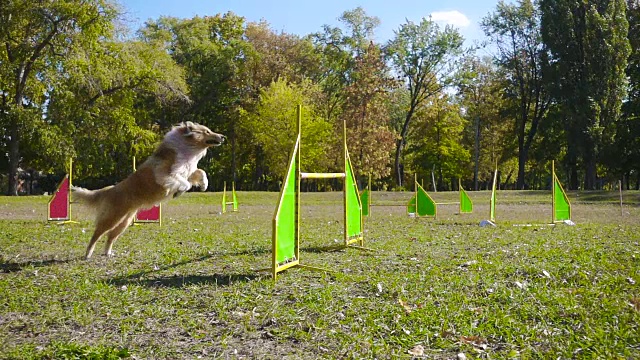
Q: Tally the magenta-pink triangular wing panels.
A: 2